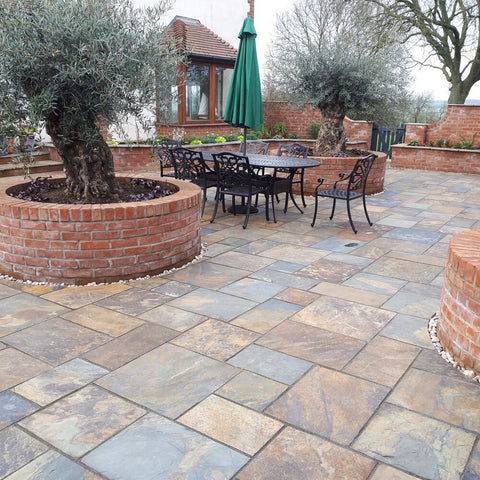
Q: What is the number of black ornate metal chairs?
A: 6